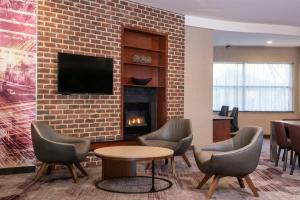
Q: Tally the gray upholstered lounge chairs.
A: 3